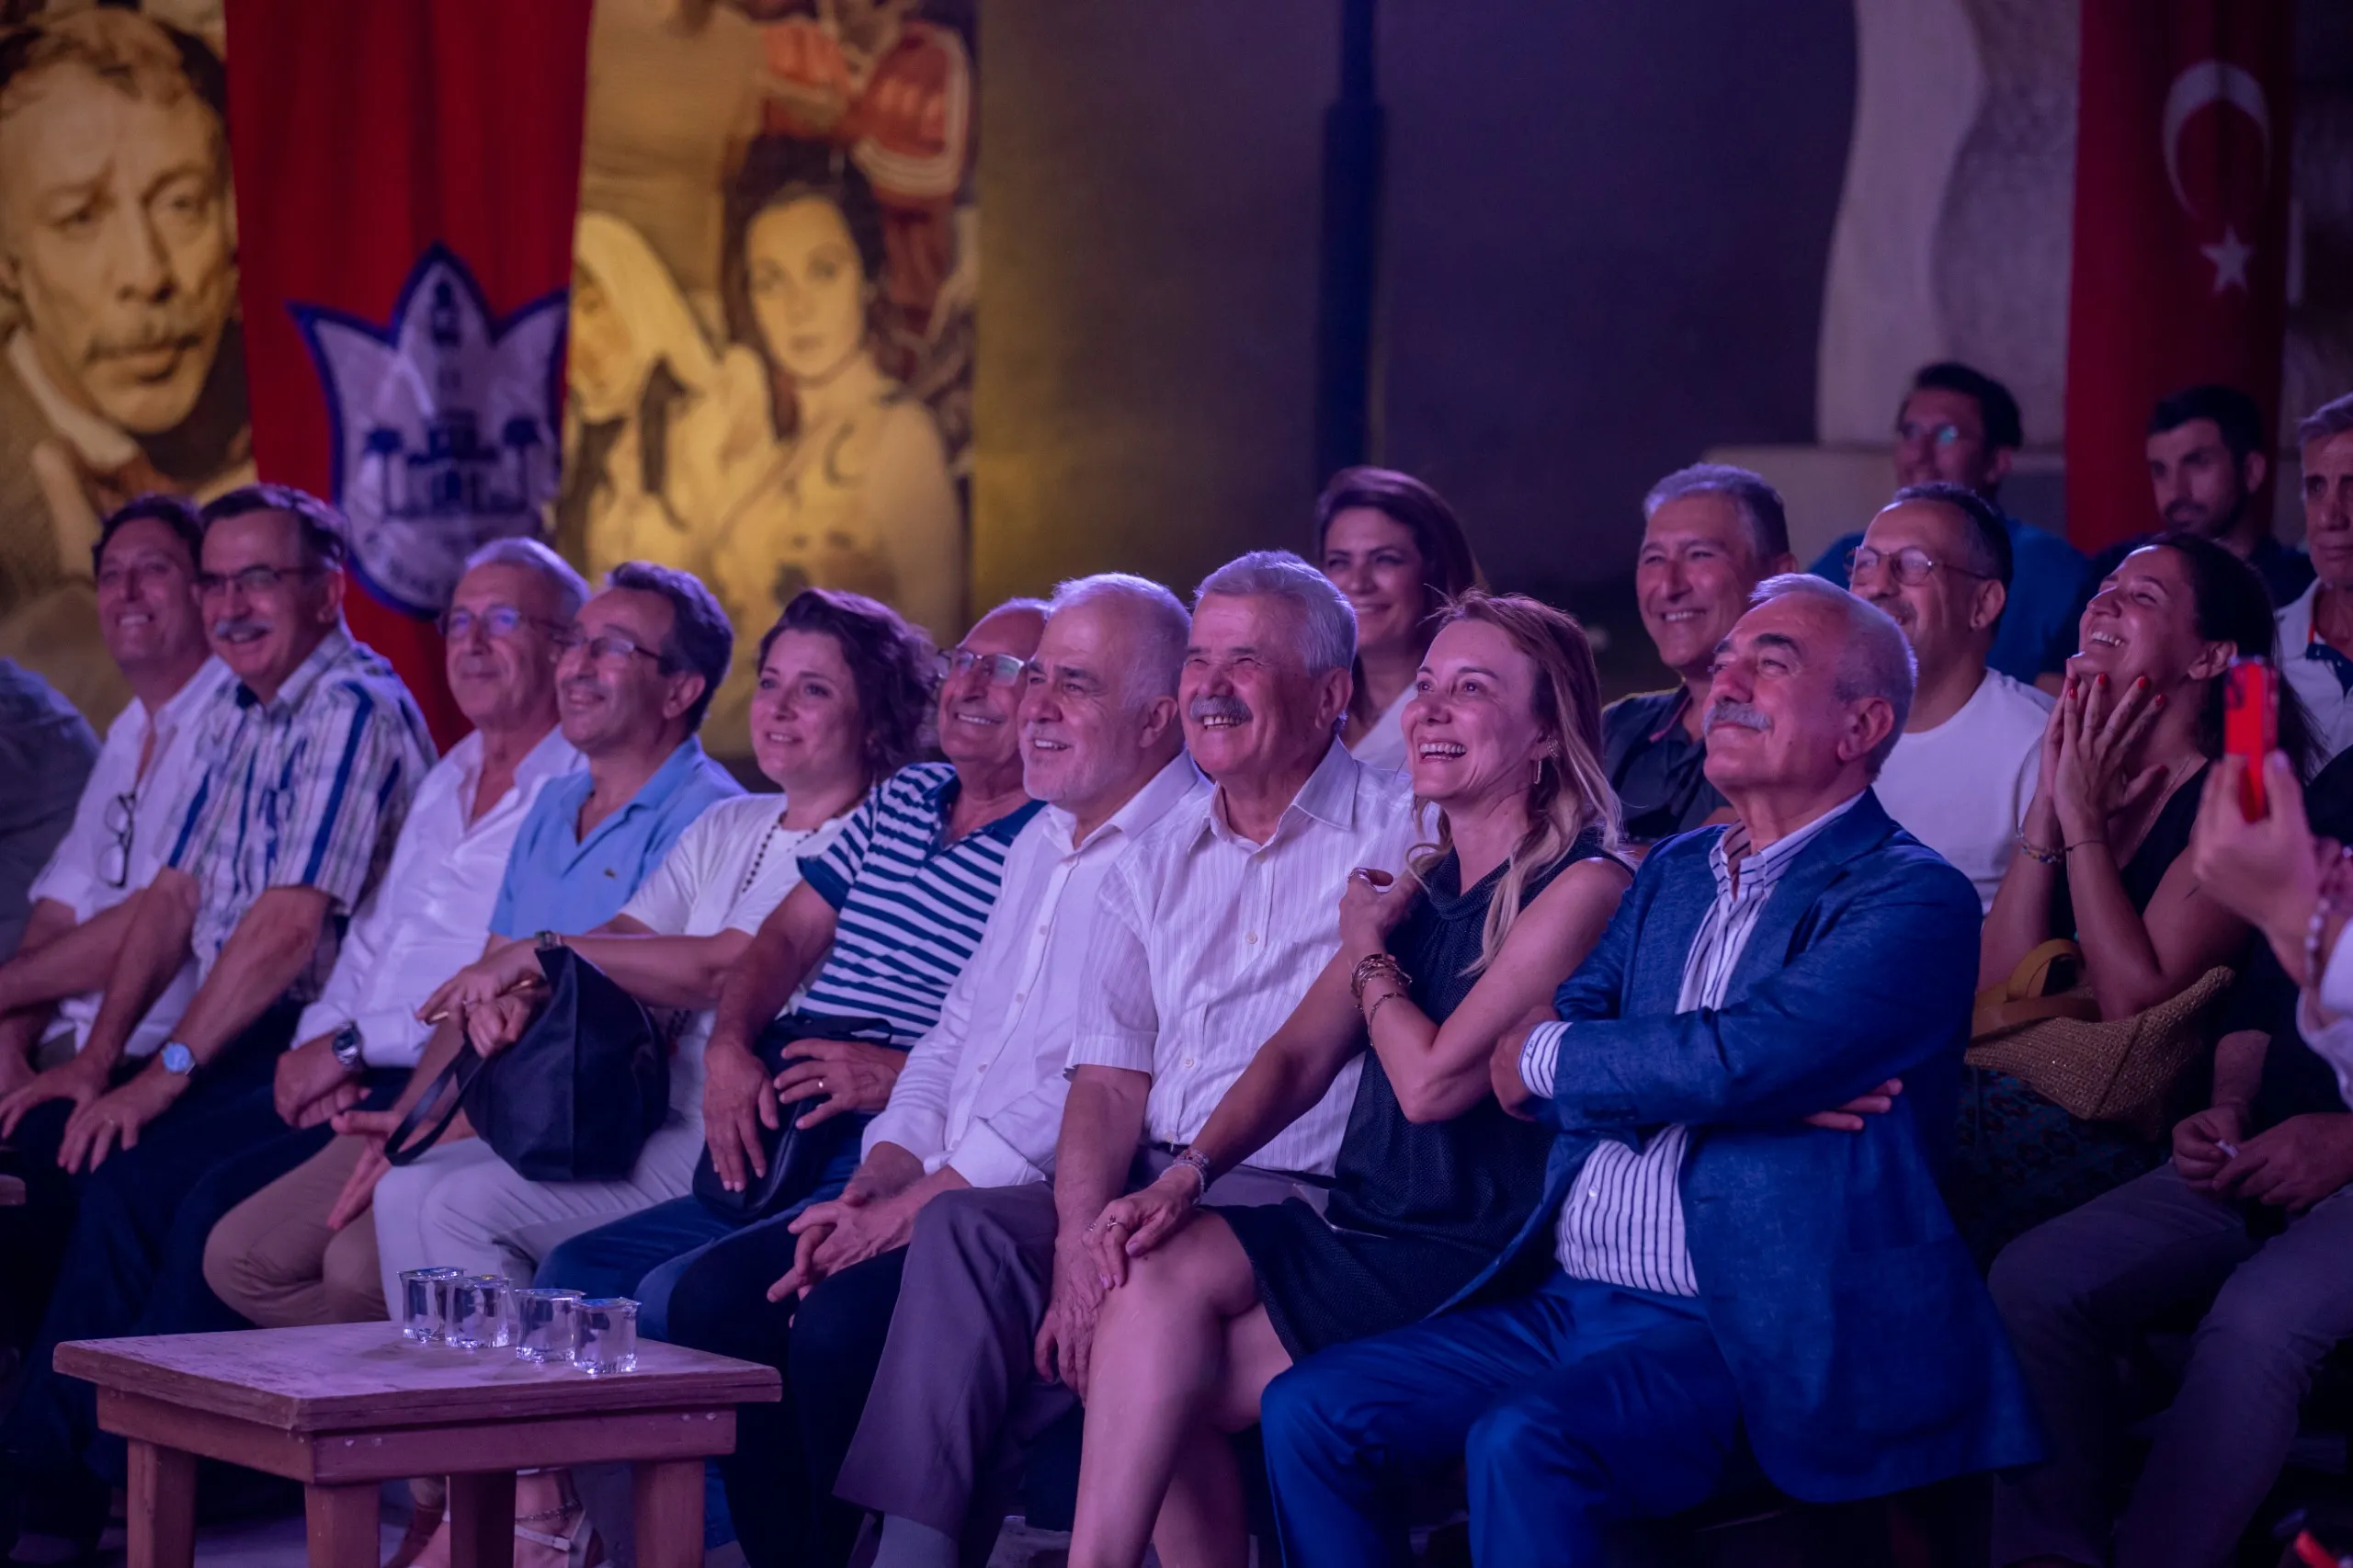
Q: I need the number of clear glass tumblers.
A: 4